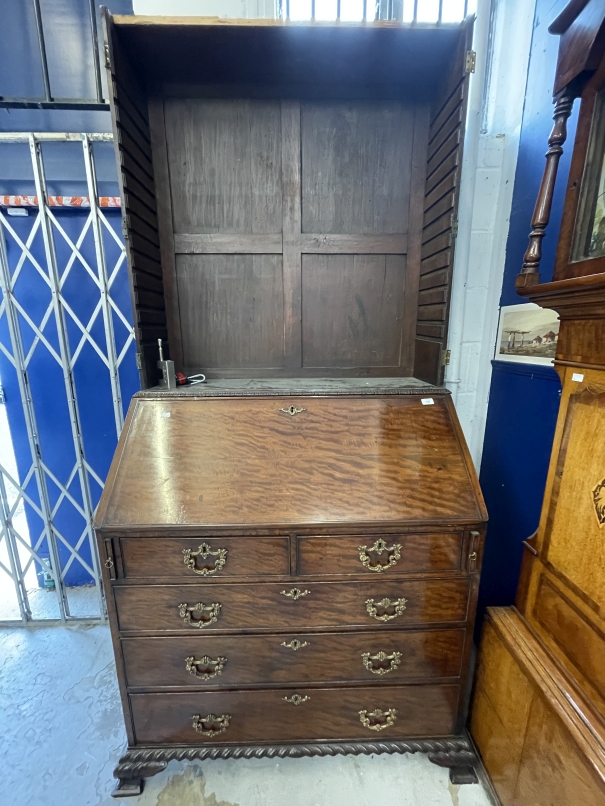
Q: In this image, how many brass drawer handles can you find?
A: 8